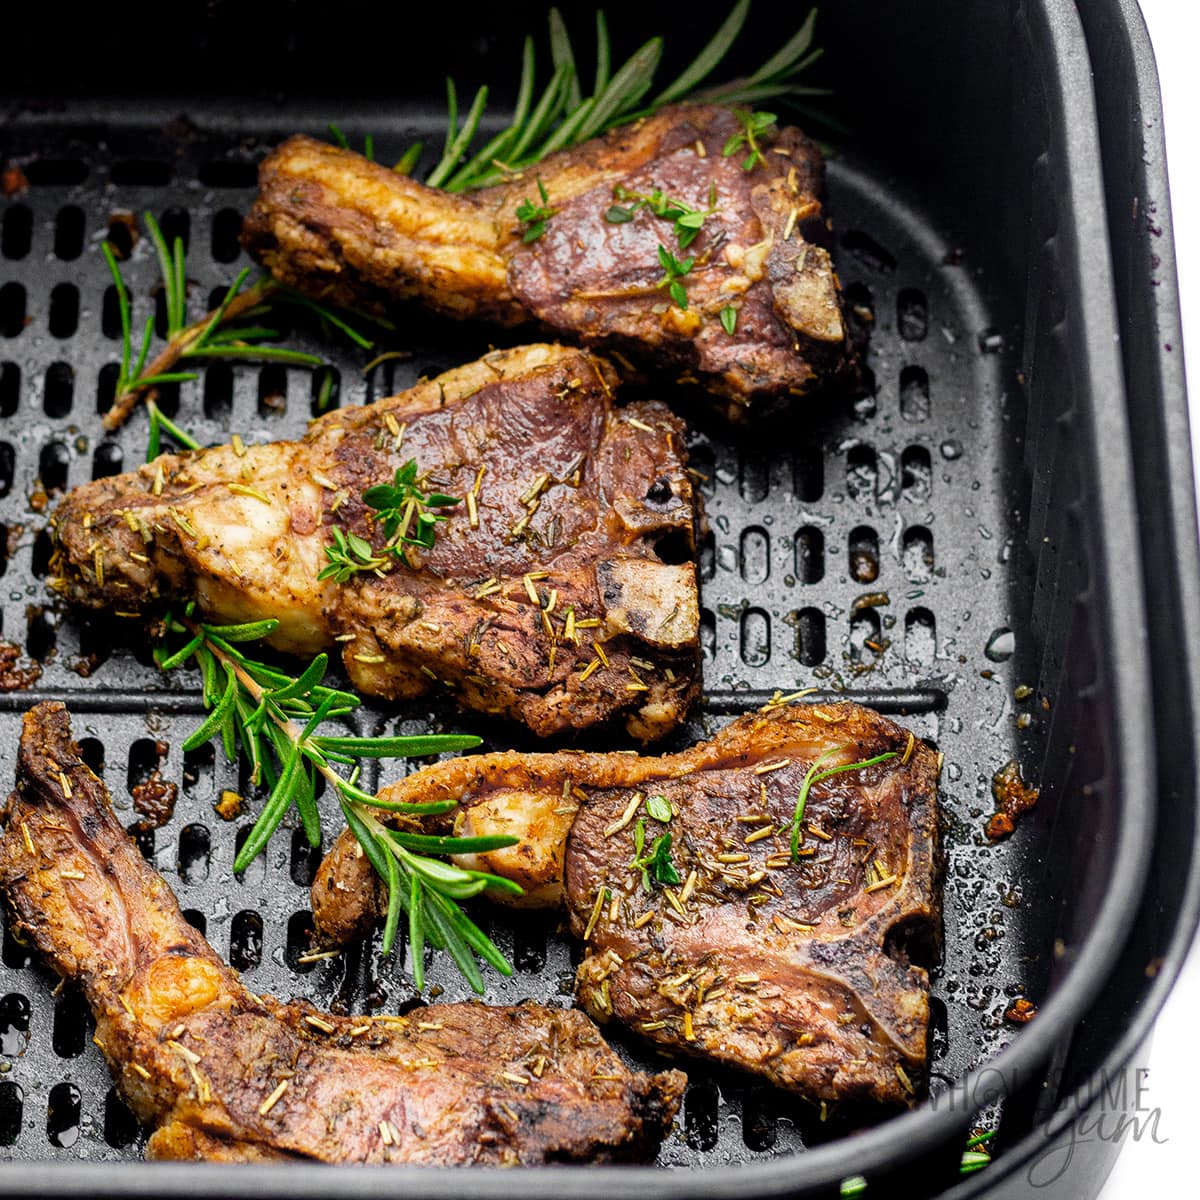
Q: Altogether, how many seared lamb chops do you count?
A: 4